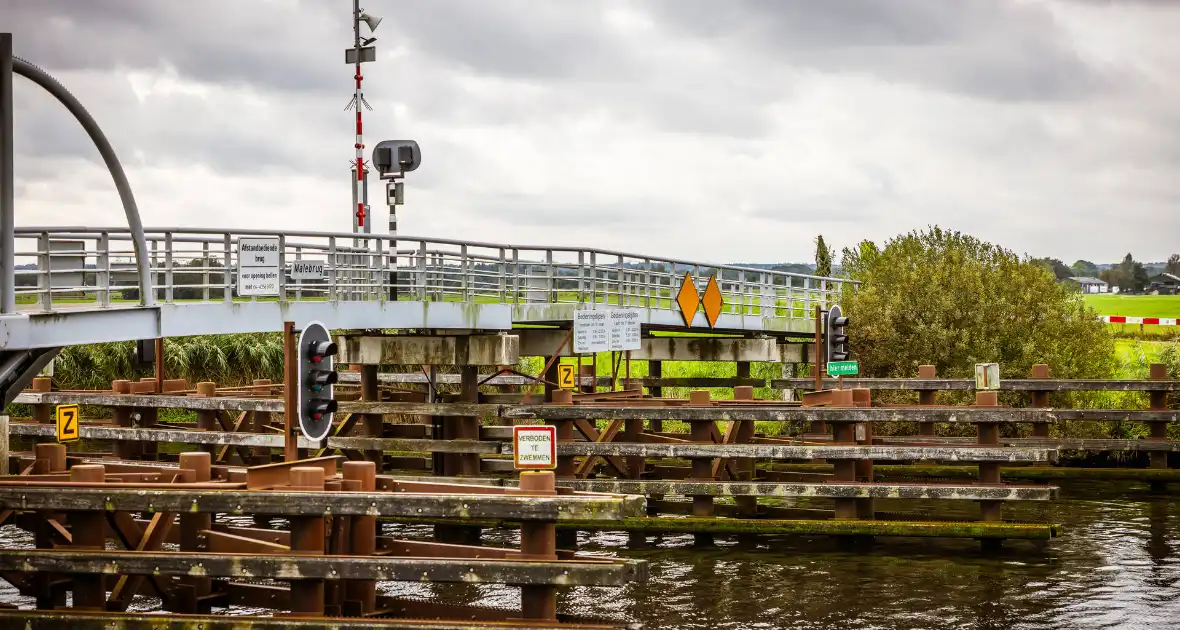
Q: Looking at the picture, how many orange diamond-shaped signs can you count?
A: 2